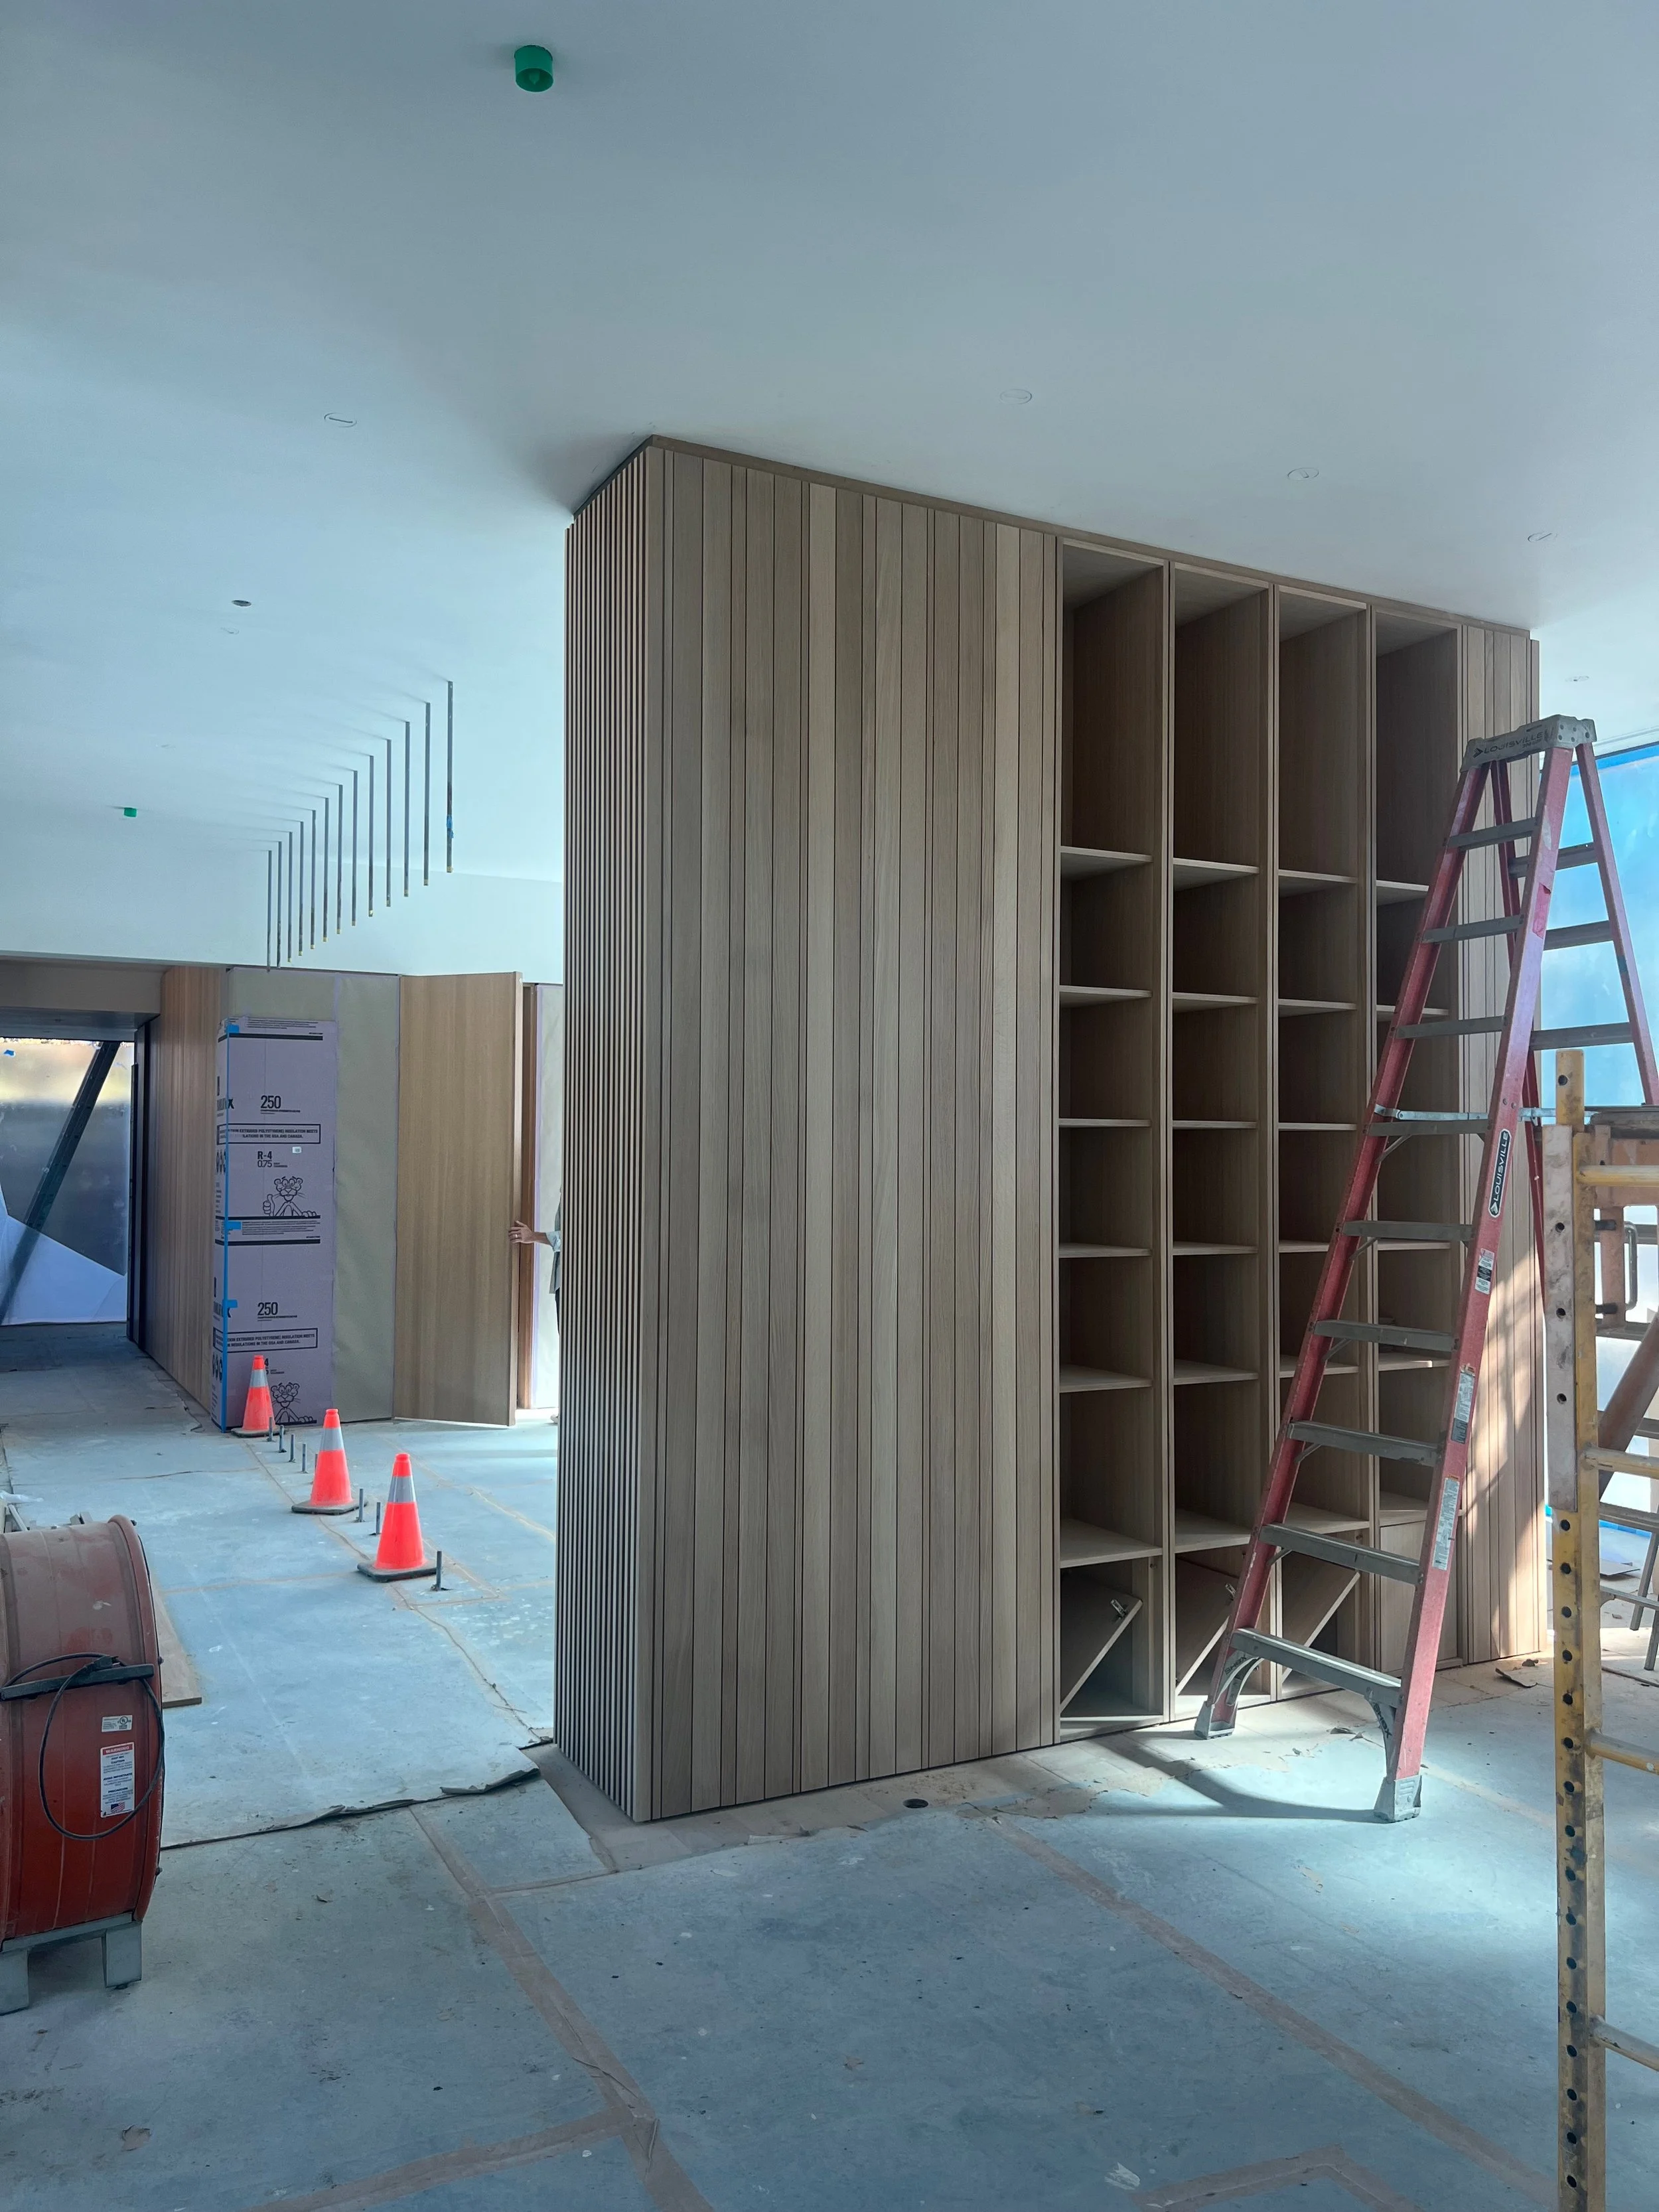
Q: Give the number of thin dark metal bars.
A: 13